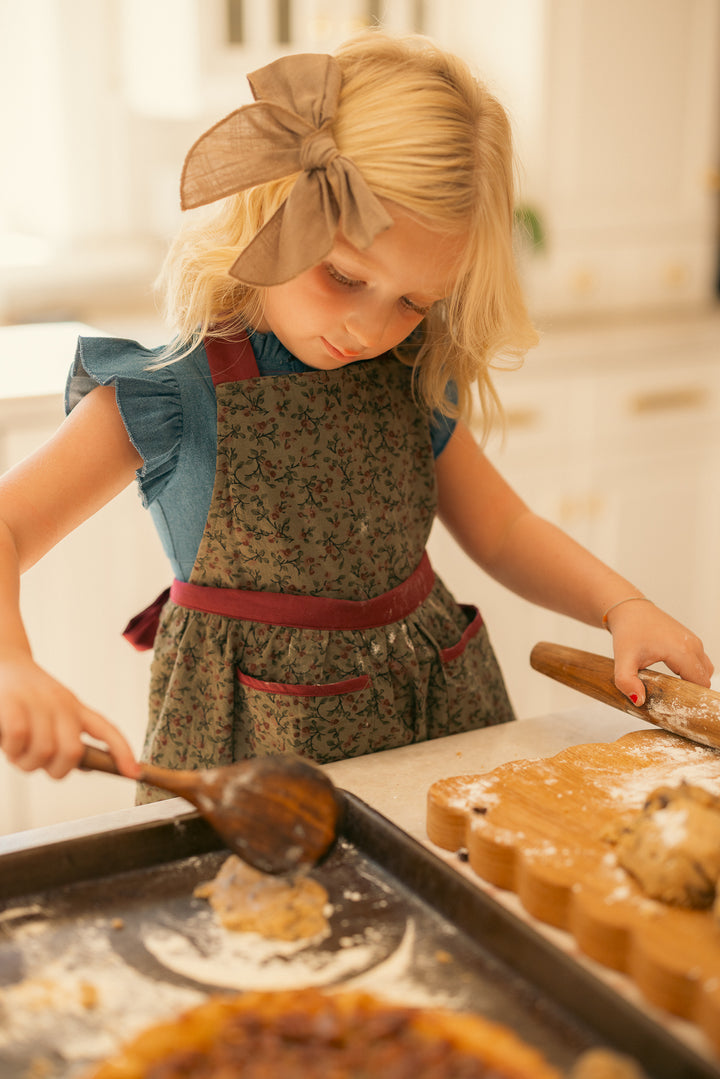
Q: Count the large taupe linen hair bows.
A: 1